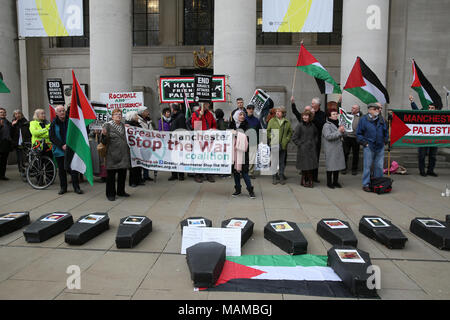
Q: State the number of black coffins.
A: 12